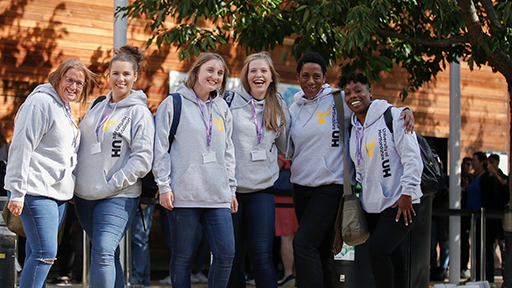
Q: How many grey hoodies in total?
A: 6